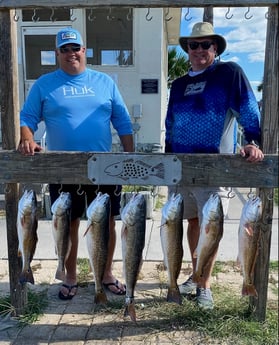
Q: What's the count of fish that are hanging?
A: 7